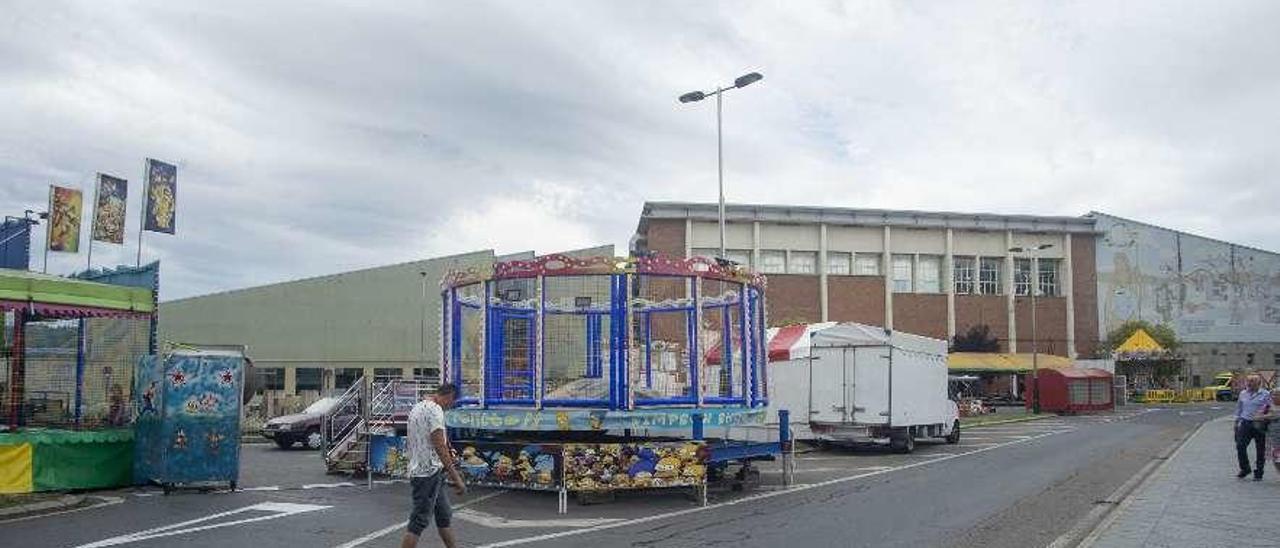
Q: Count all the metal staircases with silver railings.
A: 1